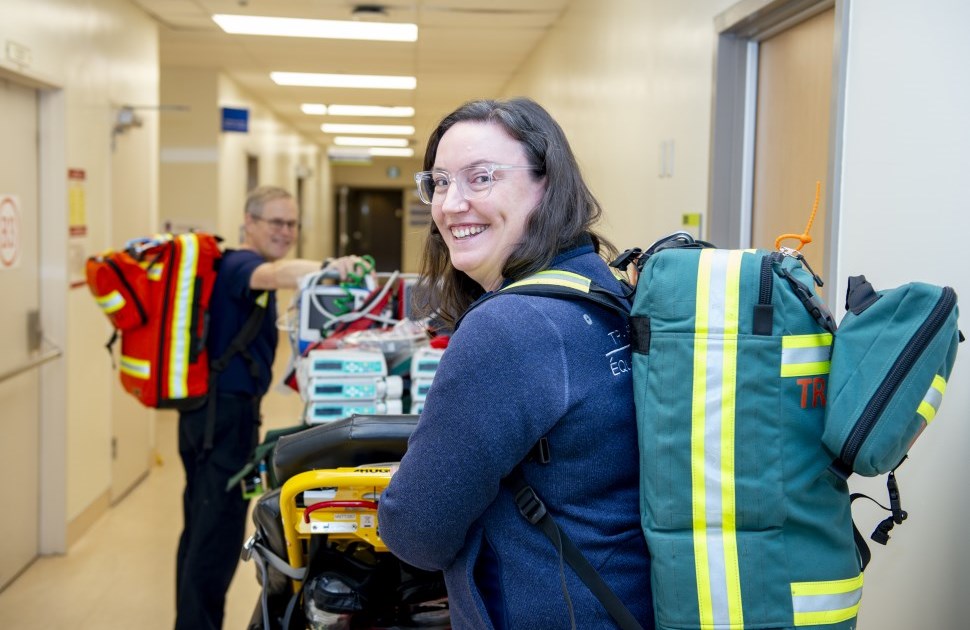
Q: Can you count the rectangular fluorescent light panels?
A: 6